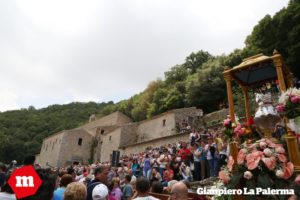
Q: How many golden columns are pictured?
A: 4